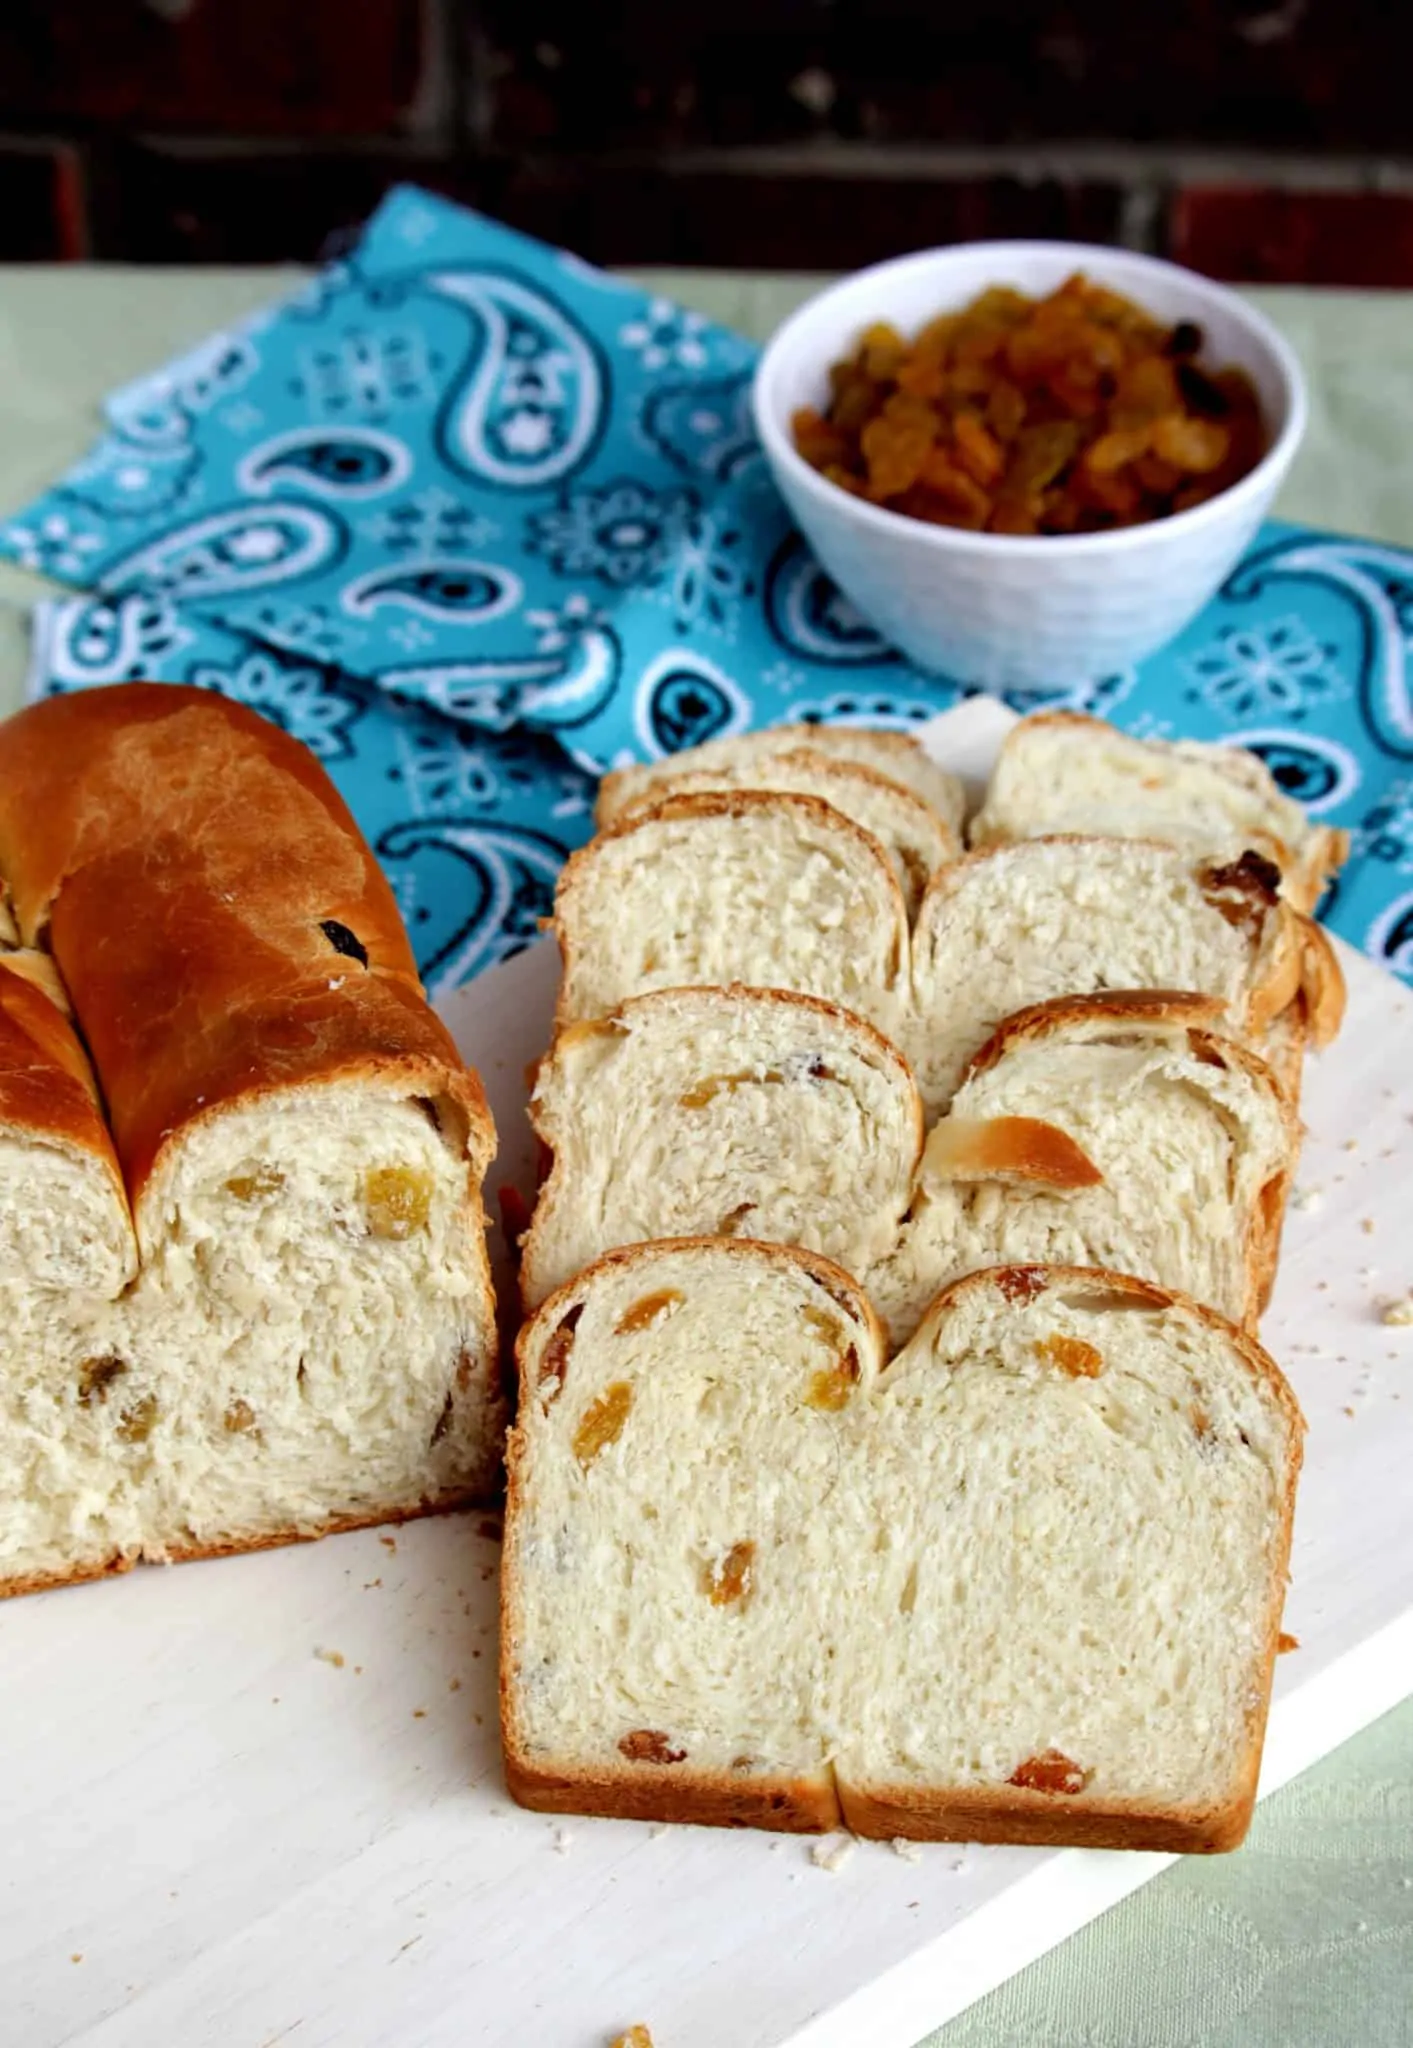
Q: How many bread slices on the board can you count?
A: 5